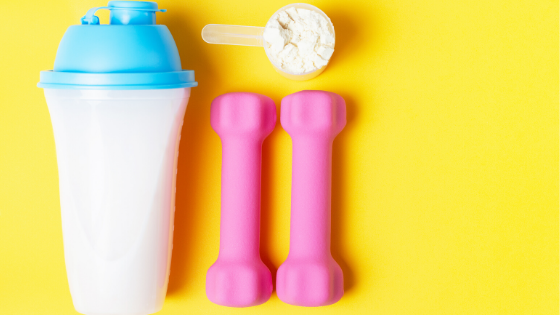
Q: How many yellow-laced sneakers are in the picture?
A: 0